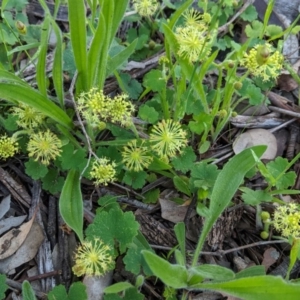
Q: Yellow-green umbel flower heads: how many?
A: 14